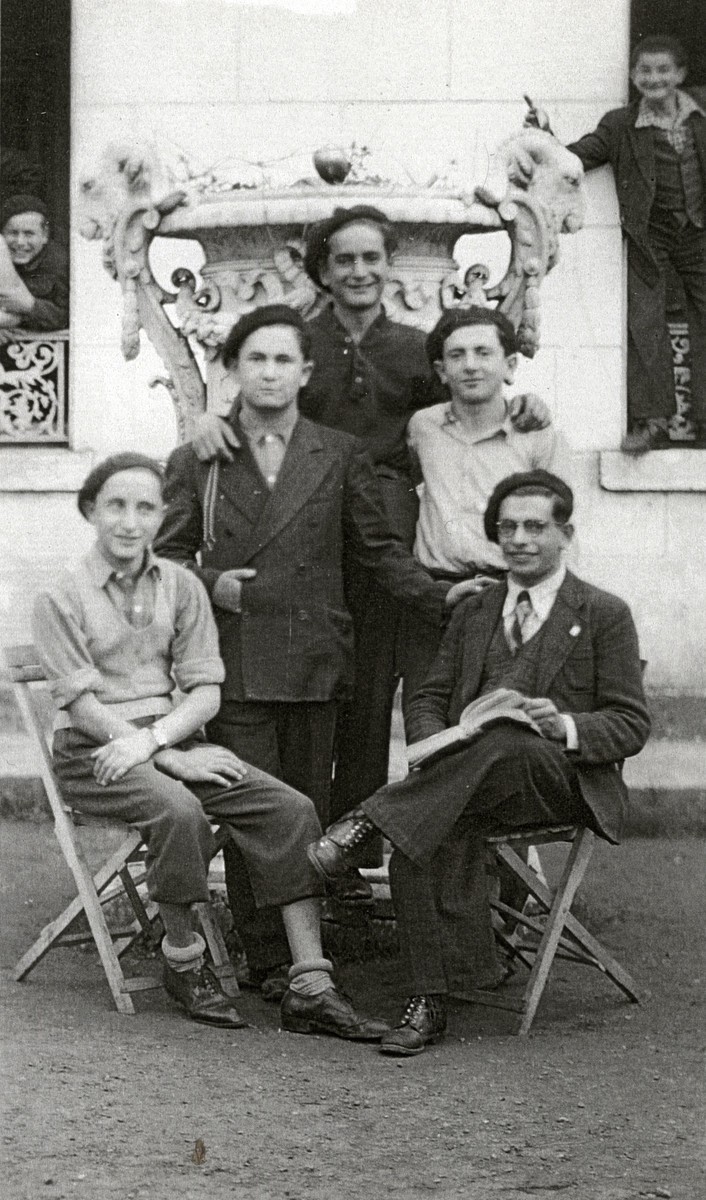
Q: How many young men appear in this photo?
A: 7